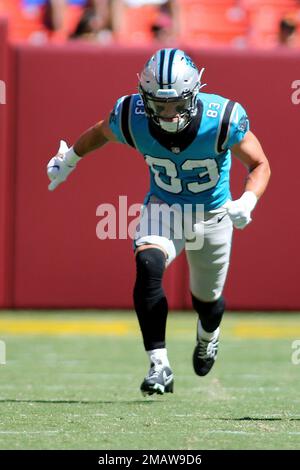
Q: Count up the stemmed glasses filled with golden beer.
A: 0